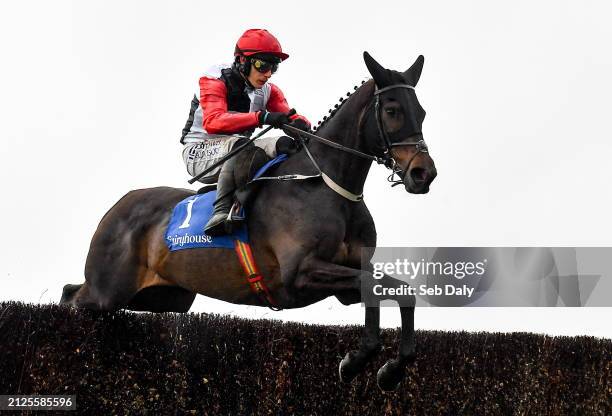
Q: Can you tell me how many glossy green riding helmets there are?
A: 0